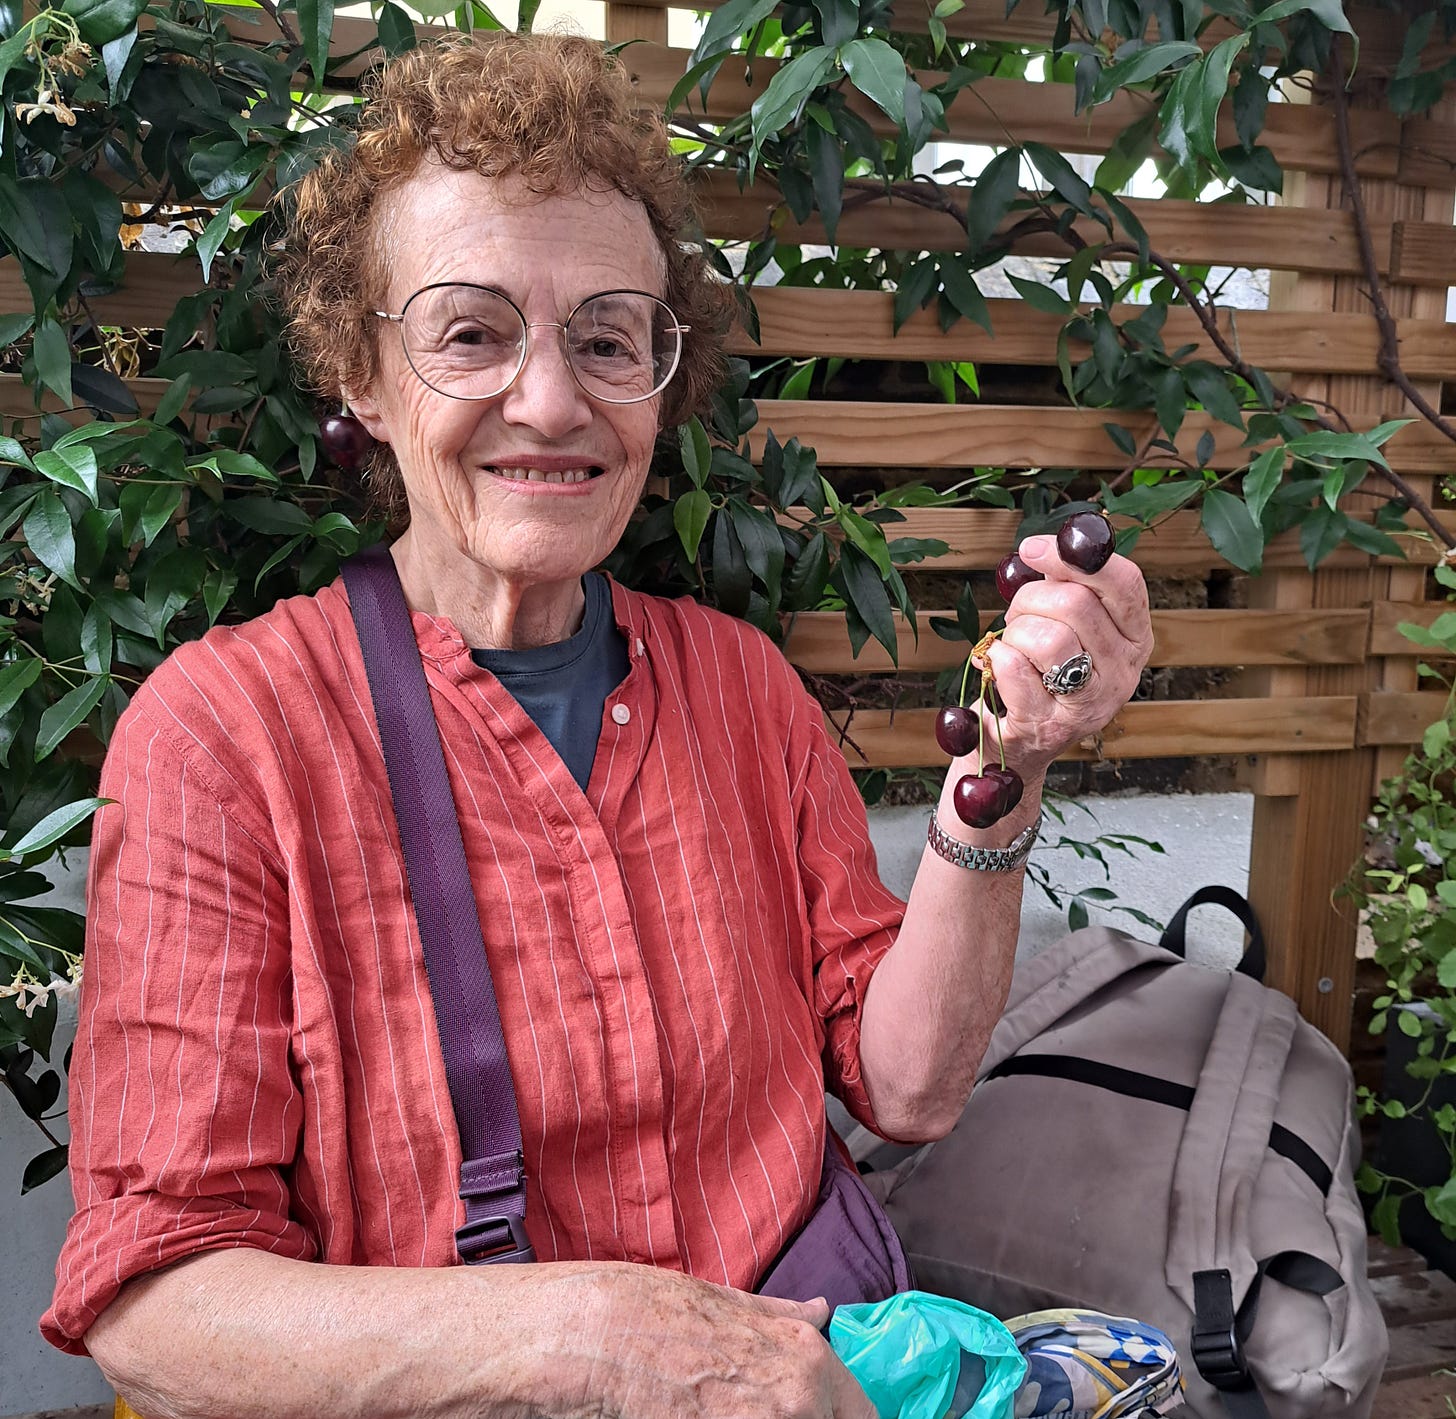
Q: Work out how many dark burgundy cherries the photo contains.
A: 7